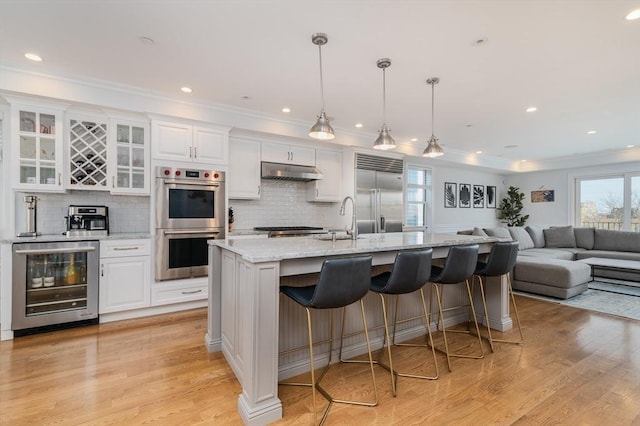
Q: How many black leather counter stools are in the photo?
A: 4